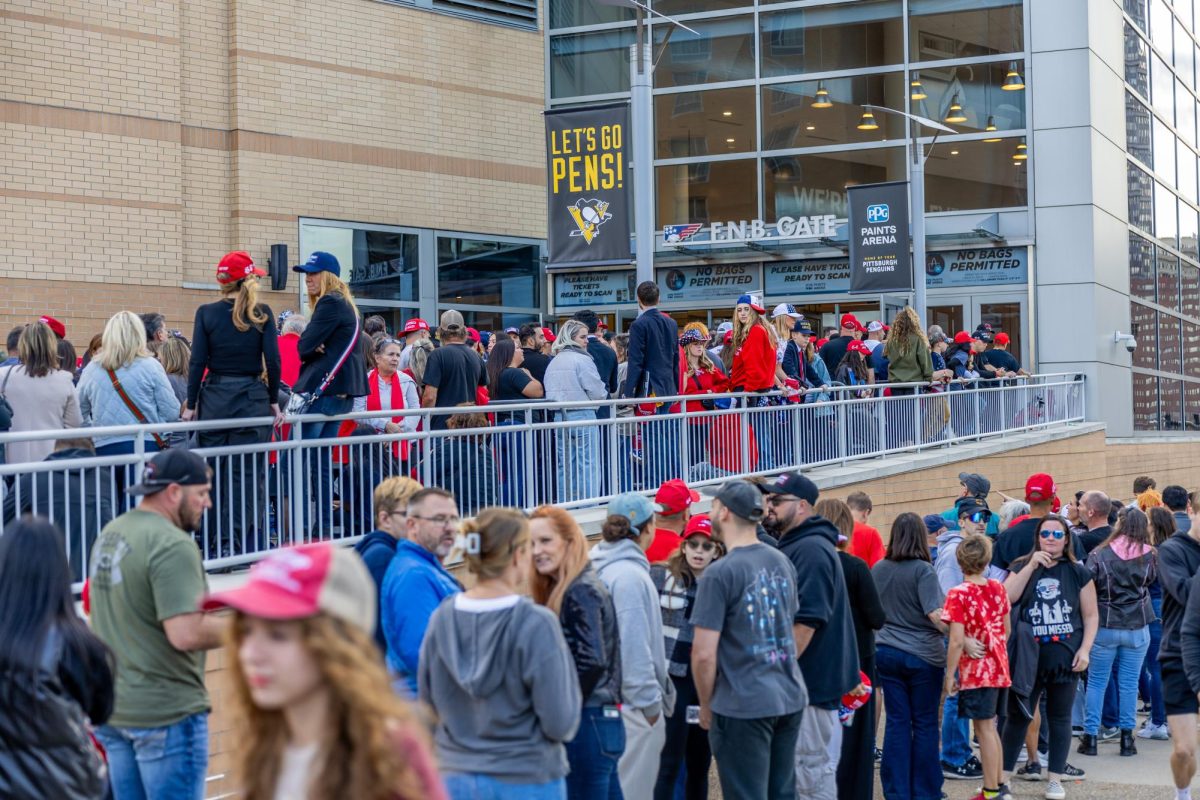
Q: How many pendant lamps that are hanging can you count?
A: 7